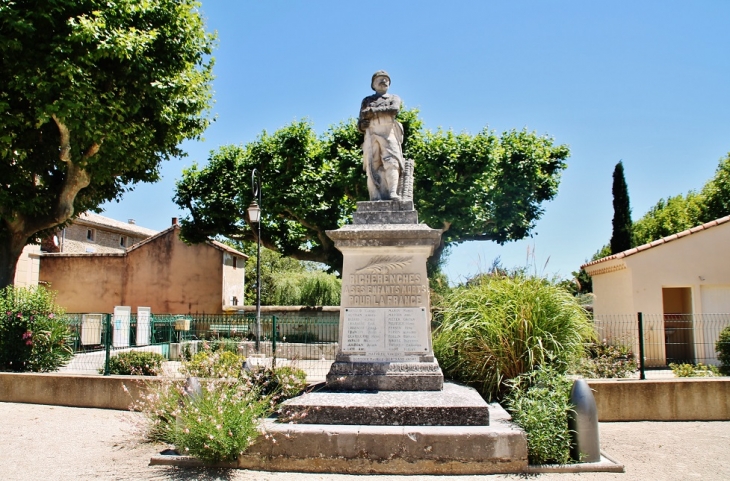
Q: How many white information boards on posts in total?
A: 3